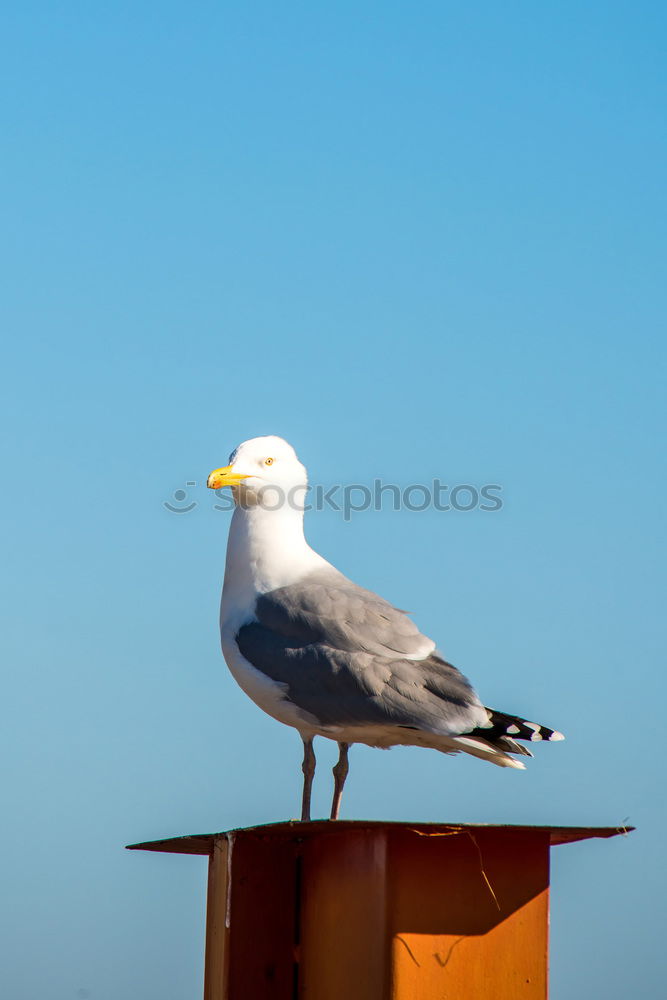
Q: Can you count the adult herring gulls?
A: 1